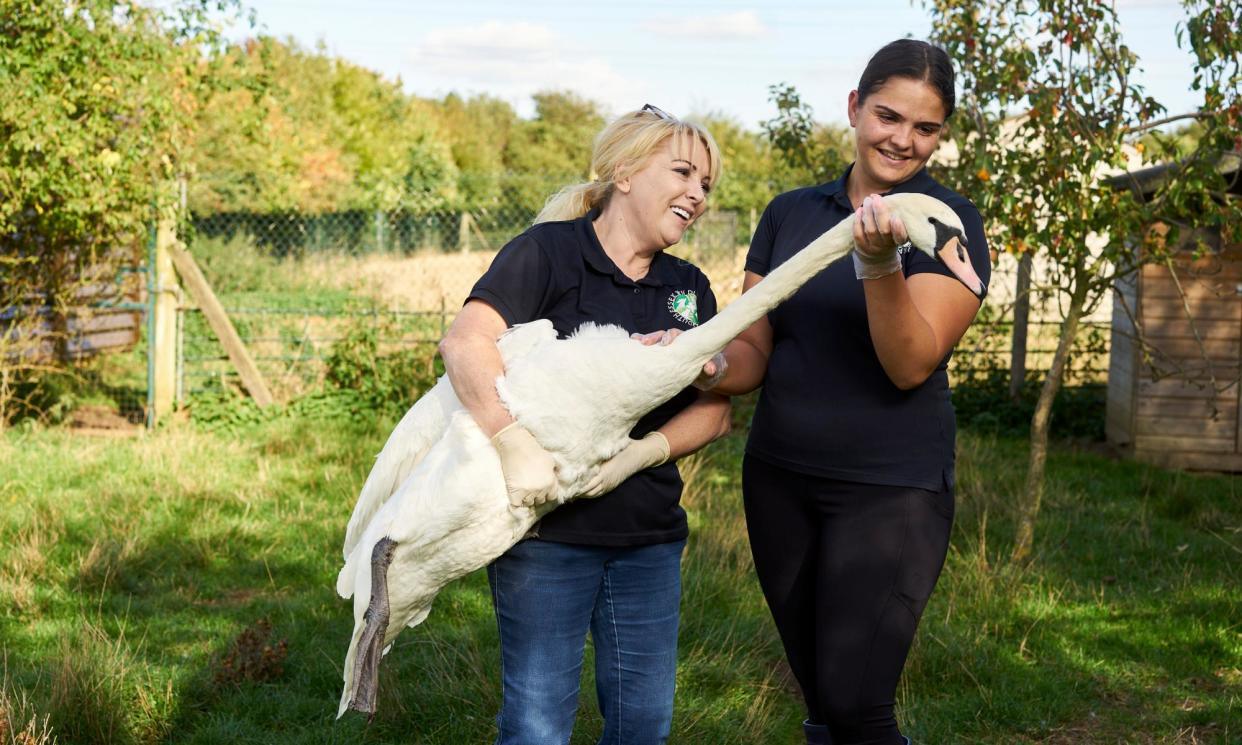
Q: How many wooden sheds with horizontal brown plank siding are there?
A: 1